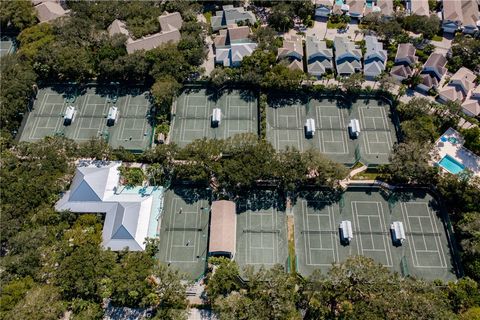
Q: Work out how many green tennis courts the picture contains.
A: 13